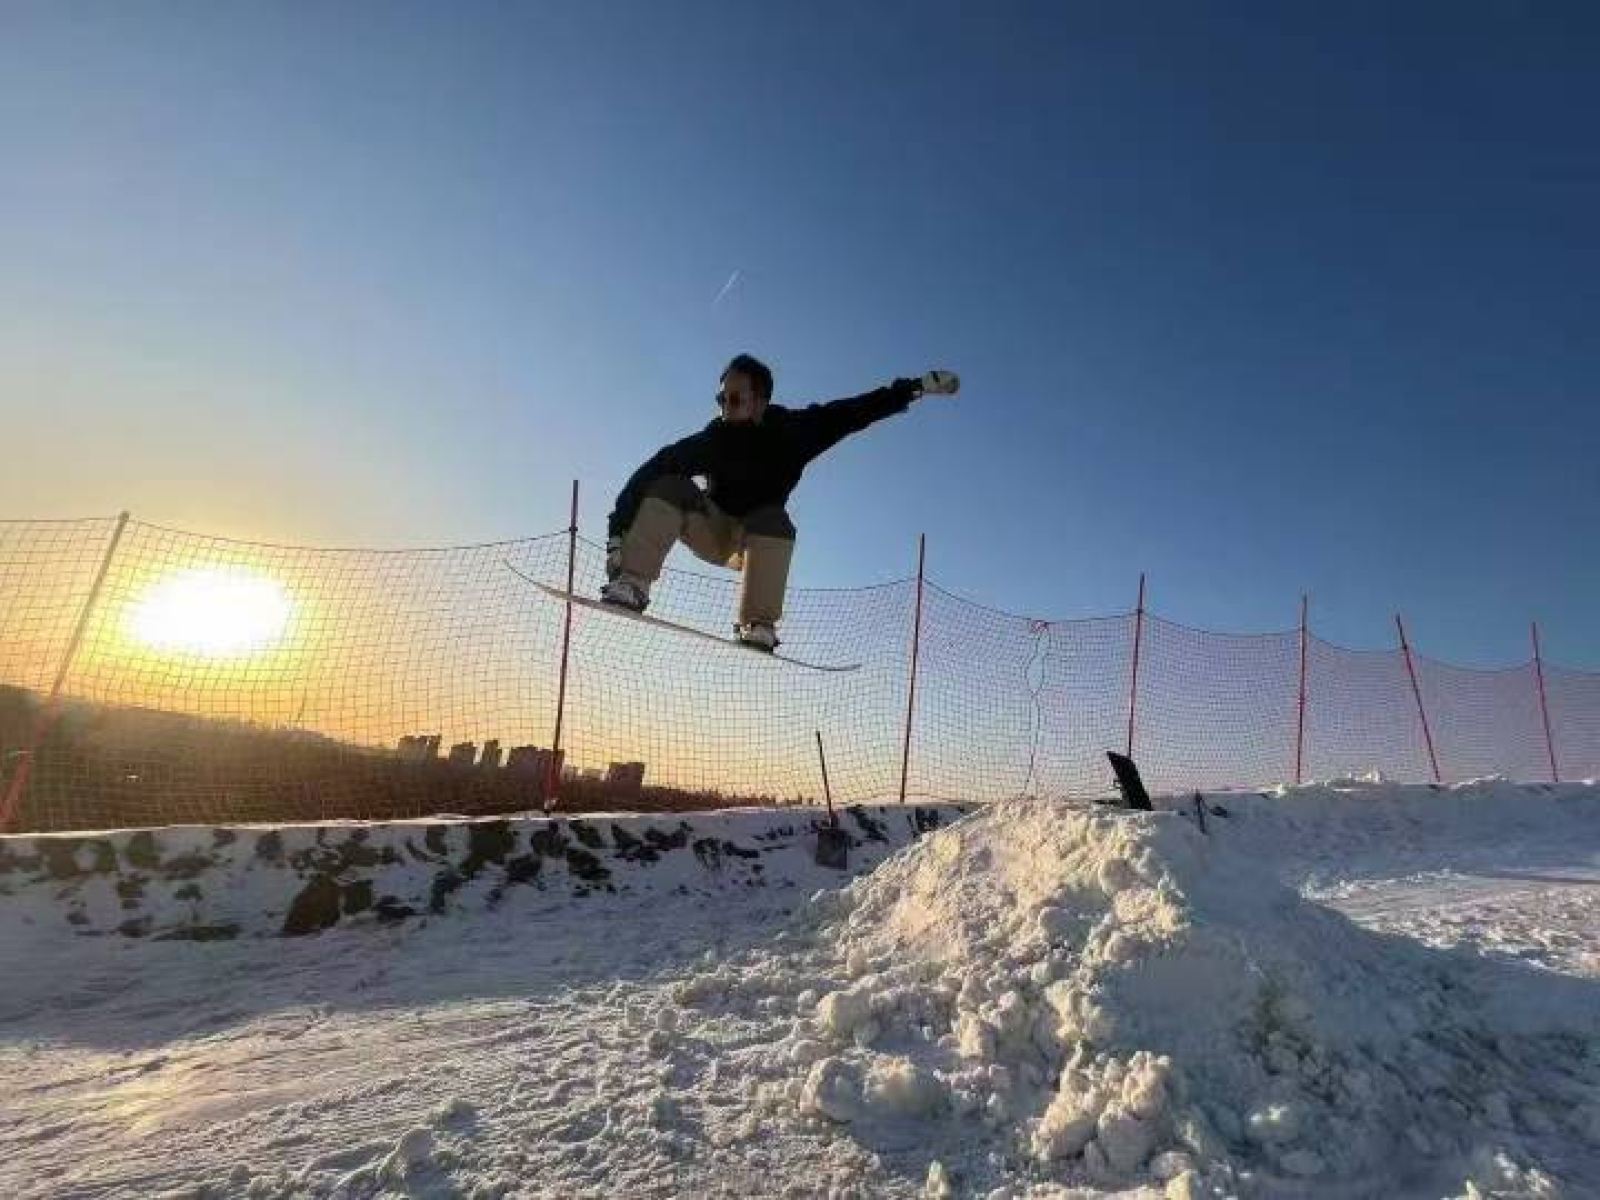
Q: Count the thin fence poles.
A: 7